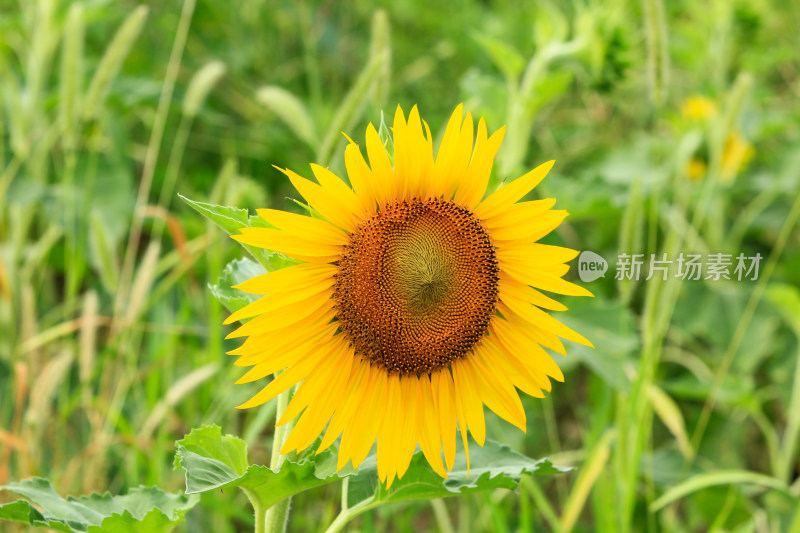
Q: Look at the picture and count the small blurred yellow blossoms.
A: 3